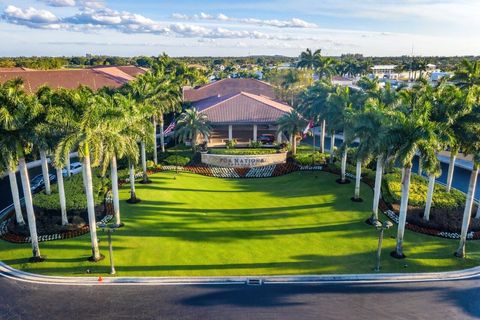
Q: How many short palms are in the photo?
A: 2